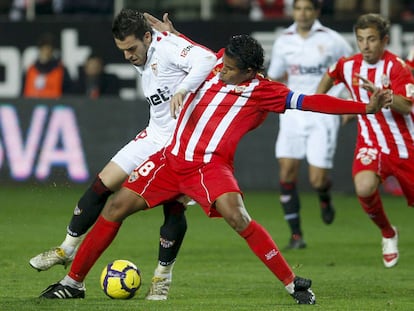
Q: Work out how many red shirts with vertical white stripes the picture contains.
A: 2